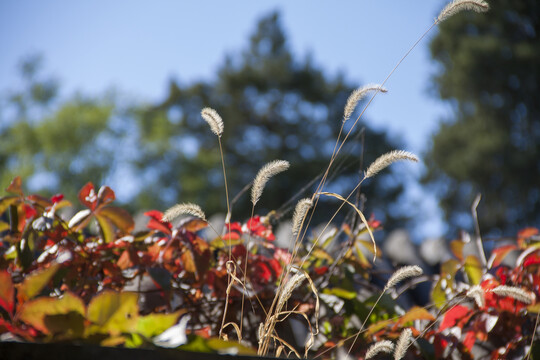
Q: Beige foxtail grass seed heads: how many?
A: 13